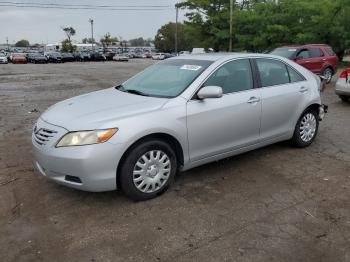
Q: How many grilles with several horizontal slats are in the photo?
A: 1